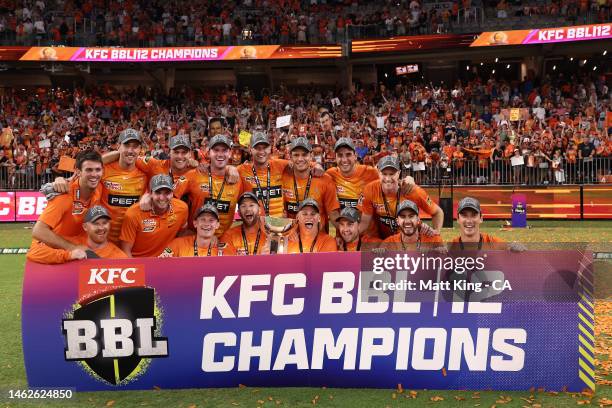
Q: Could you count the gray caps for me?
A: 15